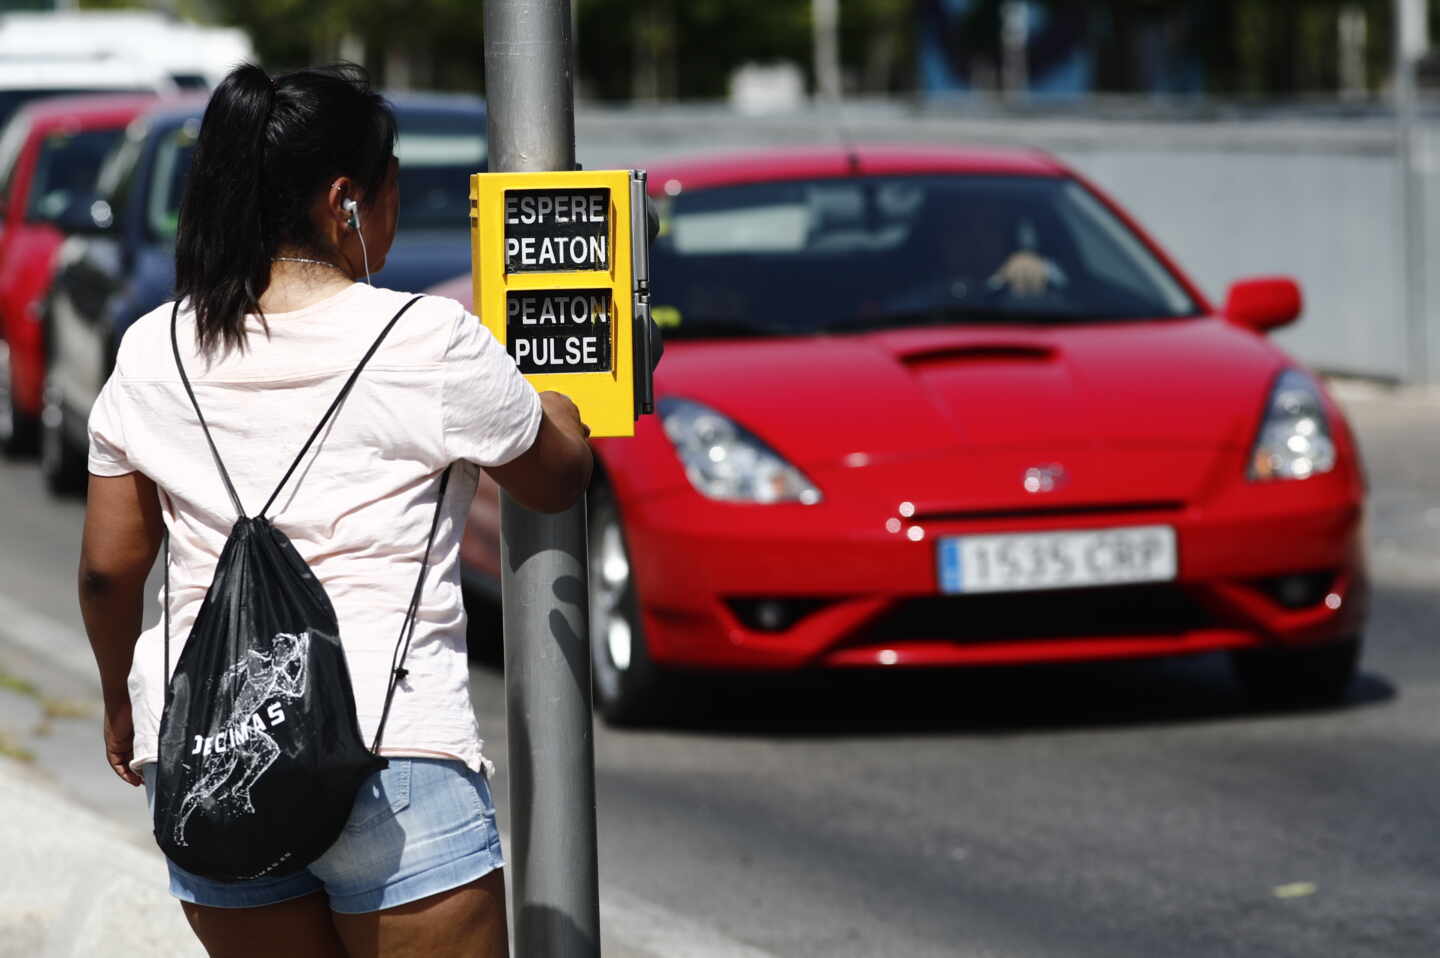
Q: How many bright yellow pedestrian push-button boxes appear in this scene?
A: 1